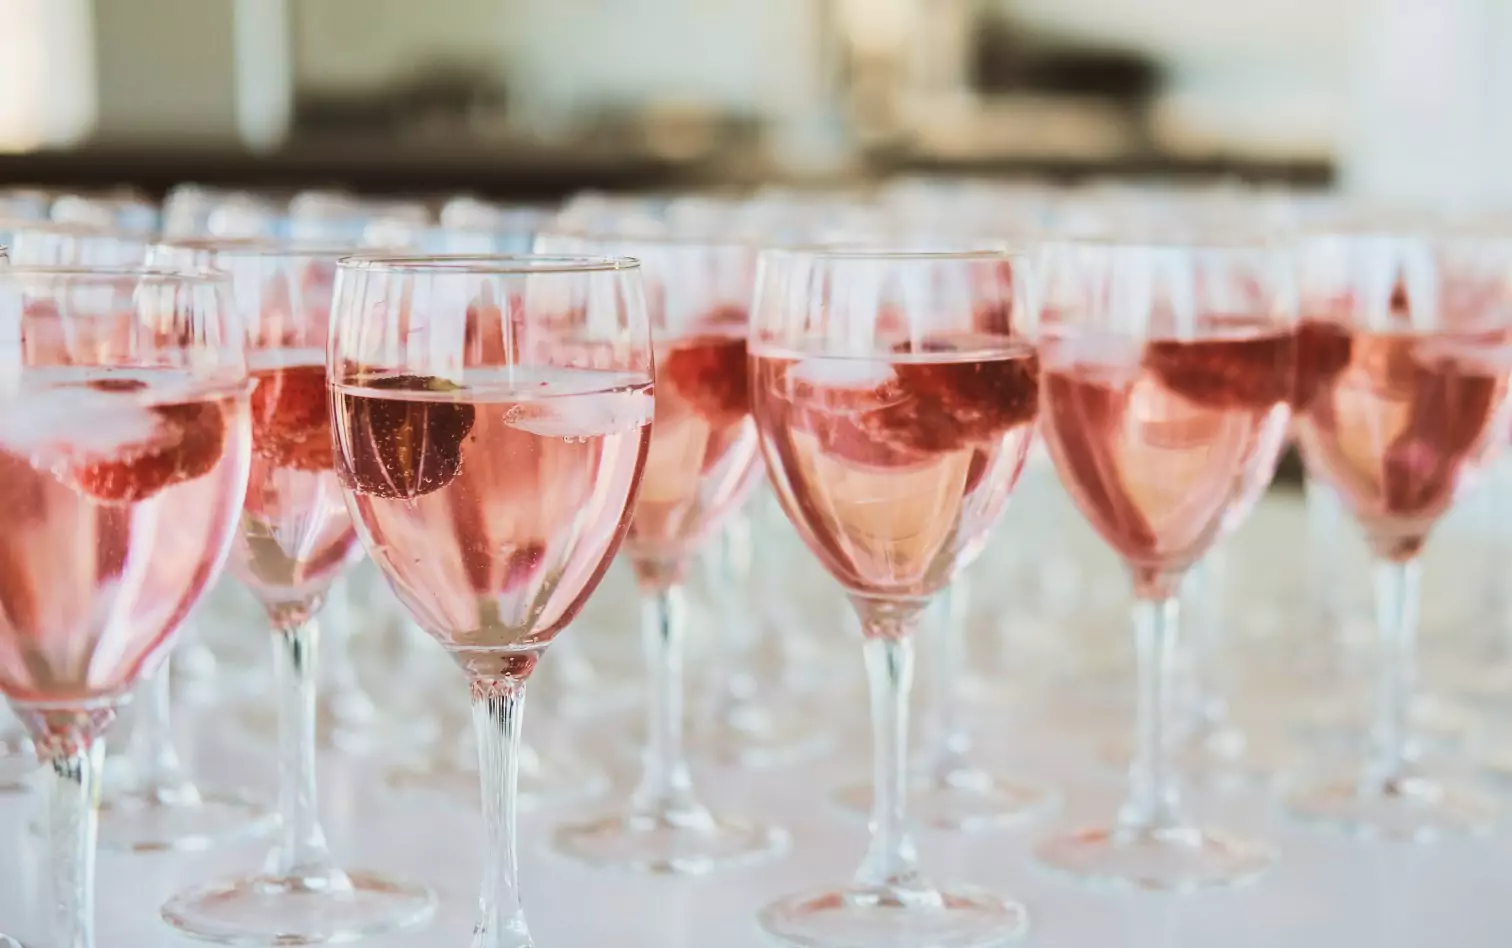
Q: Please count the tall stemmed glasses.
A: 7